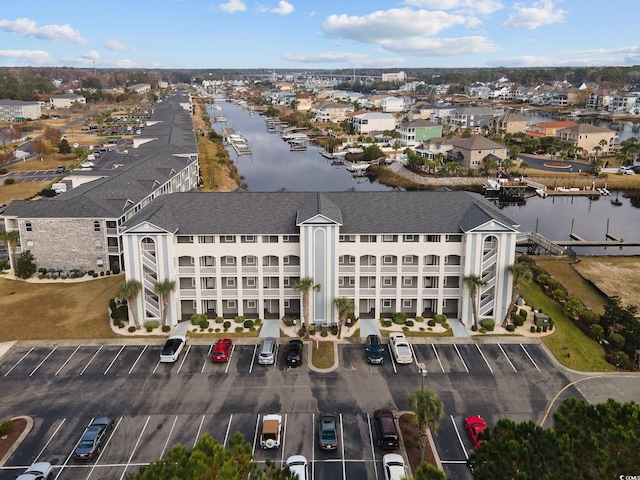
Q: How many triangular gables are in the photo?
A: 3